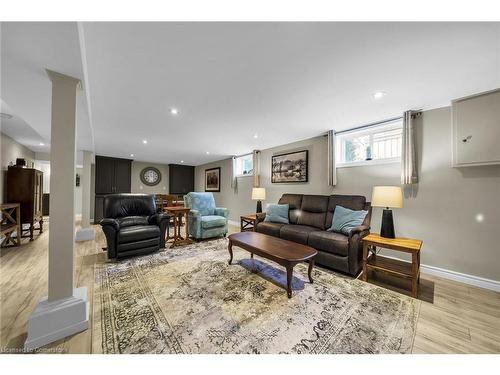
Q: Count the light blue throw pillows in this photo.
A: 2